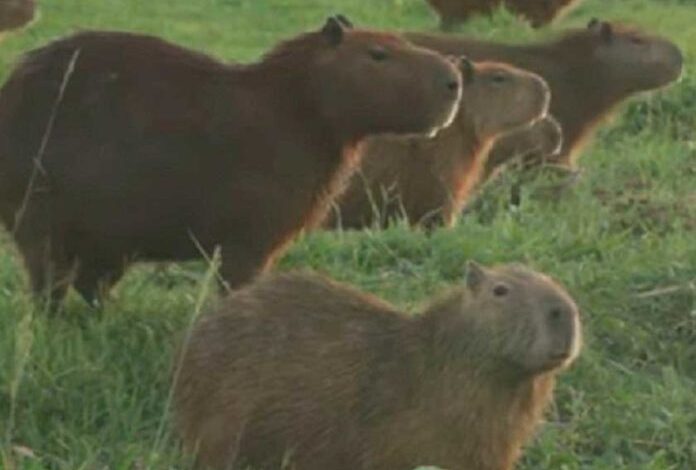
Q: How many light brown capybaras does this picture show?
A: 1